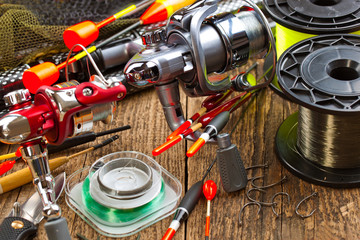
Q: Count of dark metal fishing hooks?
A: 6